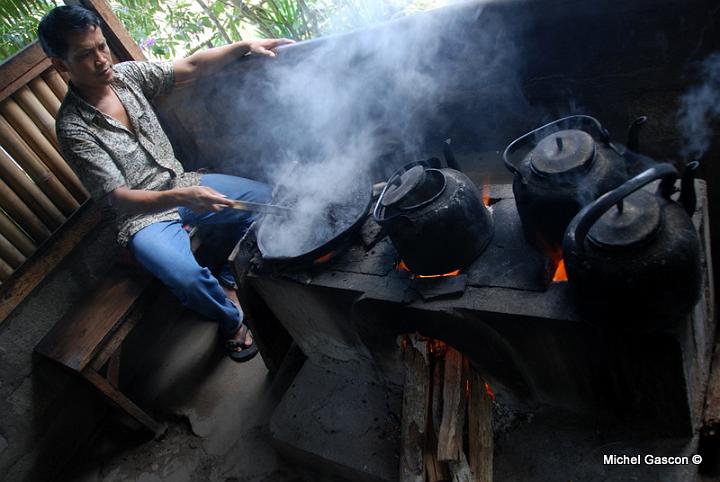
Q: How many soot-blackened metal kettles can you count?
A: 3